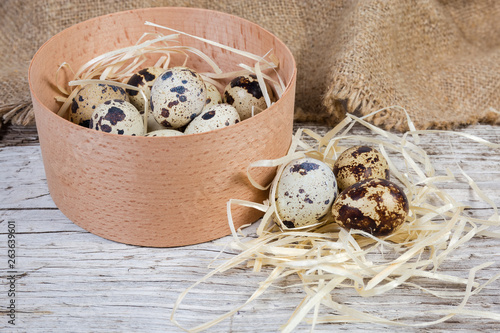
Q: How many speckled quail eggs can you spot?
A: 11